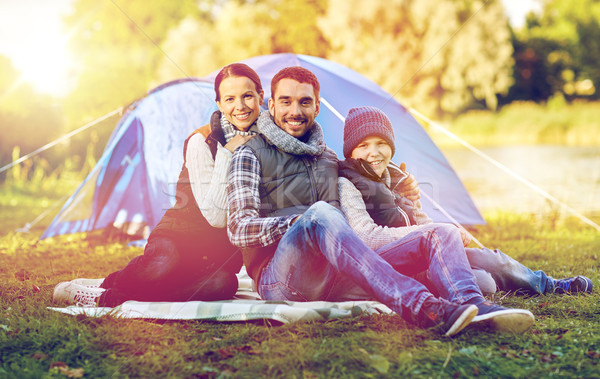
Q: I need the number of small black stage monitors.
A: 0